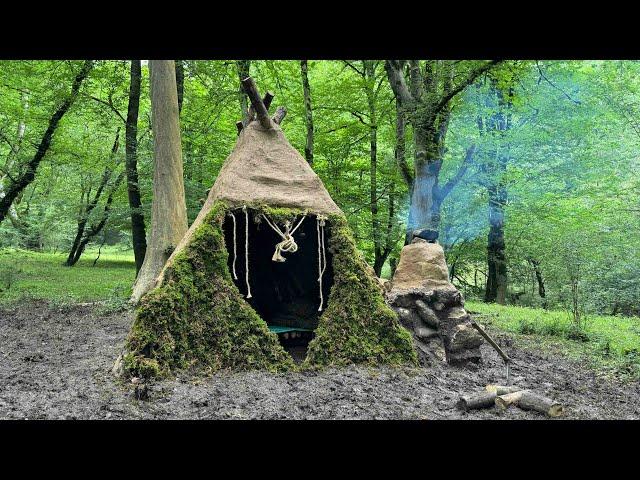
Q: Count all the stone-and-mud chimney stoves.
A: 1